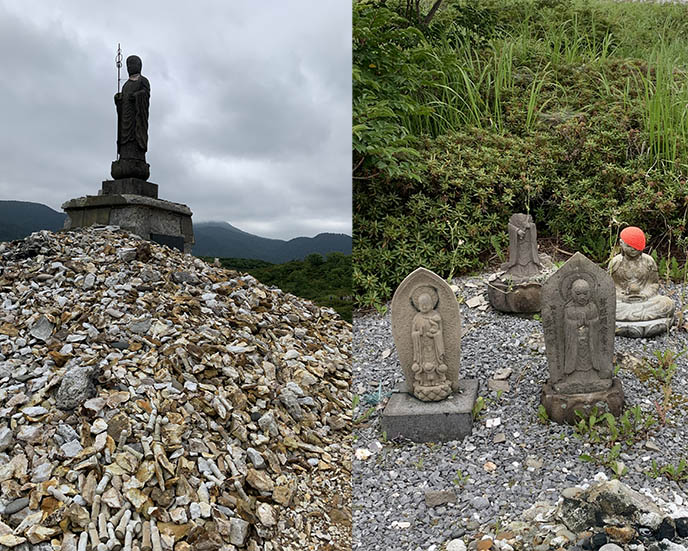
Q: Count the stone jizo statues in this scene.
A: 5